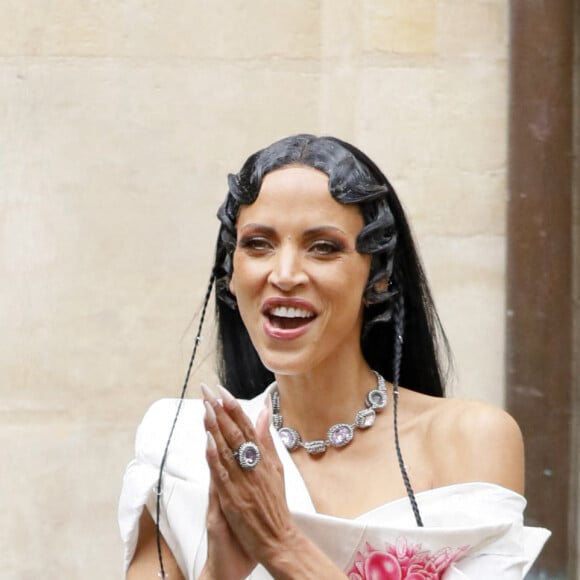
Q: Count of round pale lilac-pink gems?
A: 3